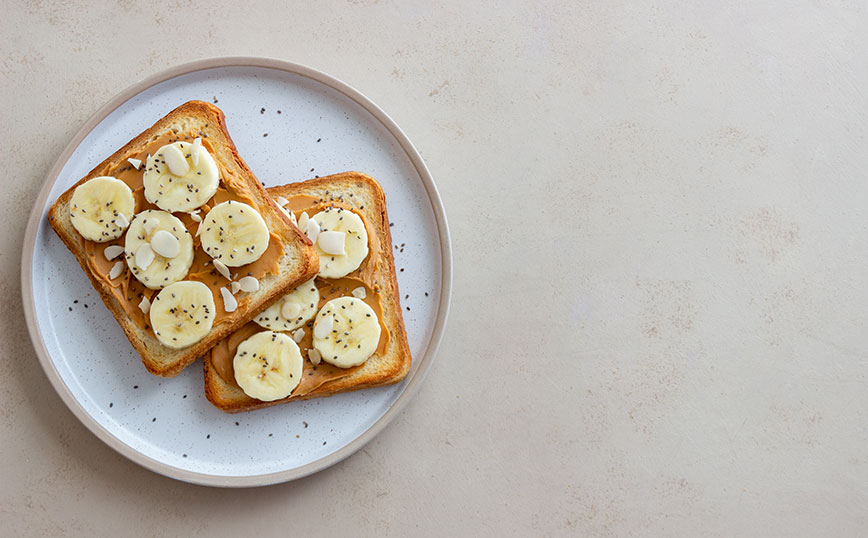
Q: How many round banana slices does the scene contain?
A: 9